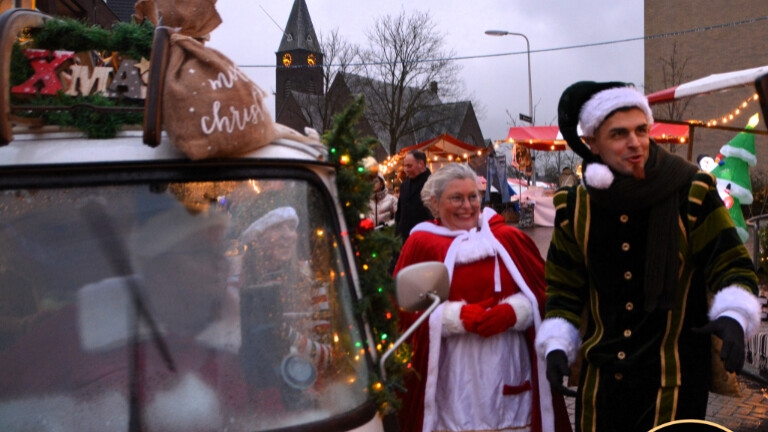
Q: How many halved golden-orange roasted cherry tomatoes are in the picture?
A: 0